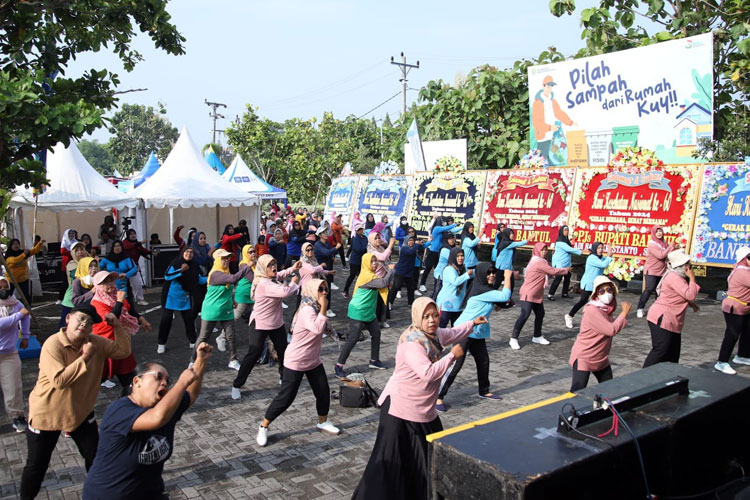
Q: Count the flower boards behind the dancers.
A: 6